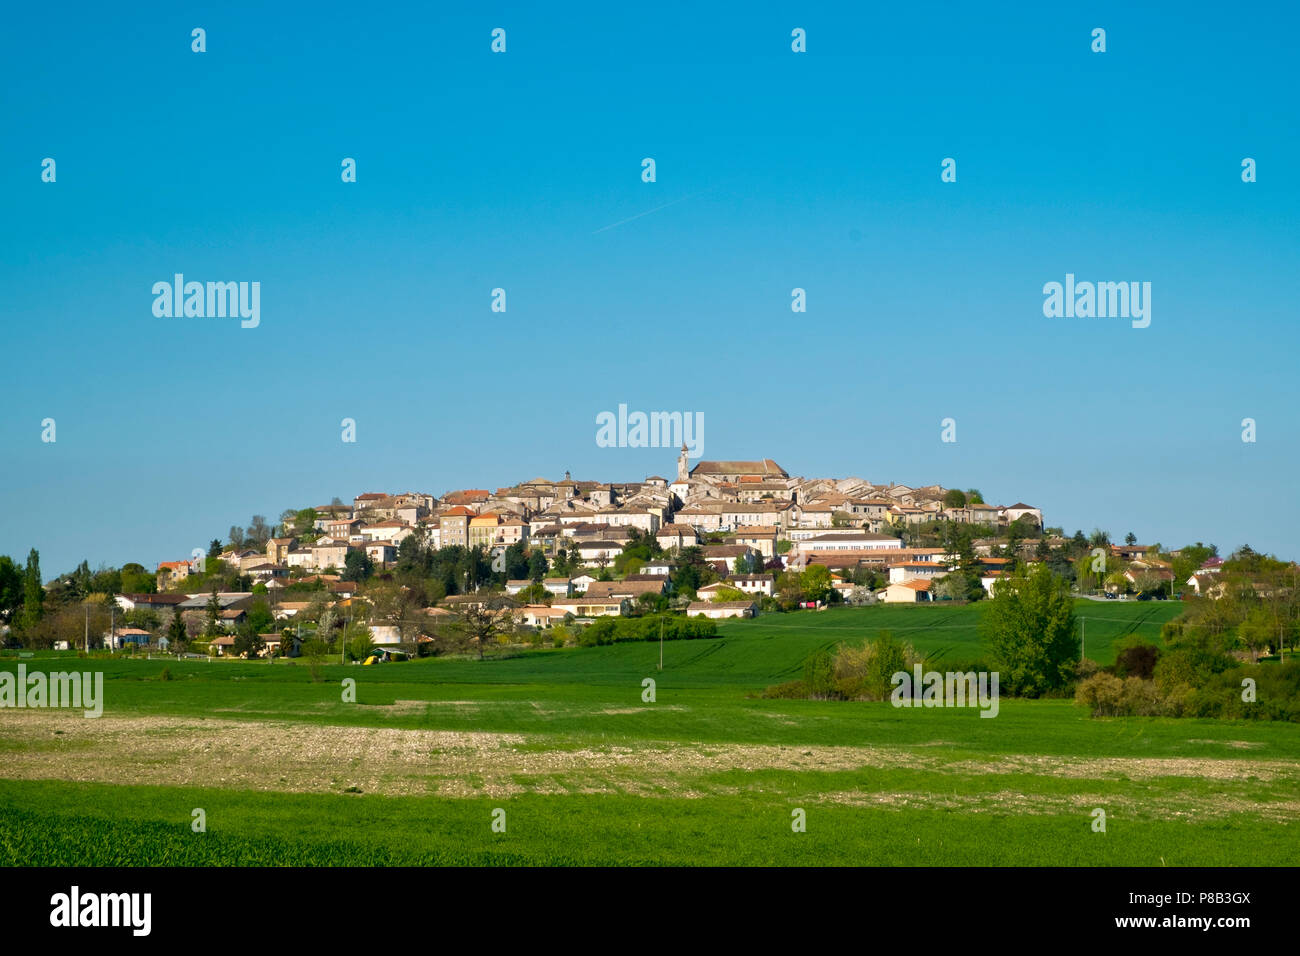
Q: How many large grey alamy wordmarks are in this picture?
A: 5